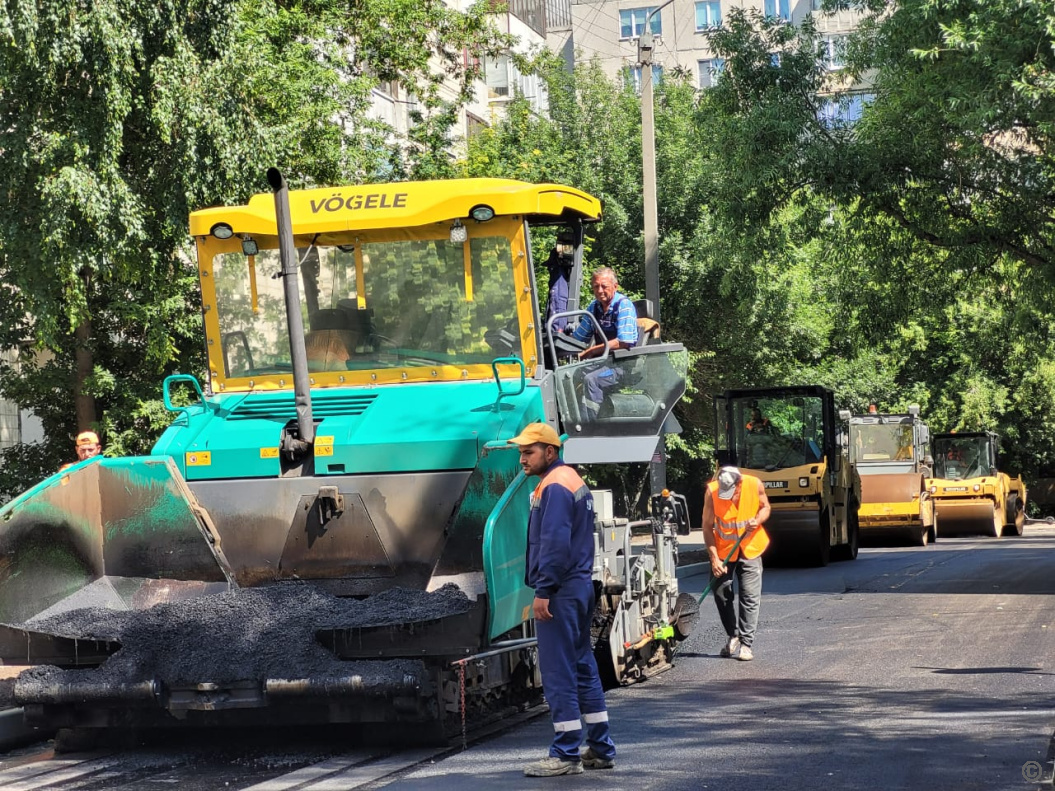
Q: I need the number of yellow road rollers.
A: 3